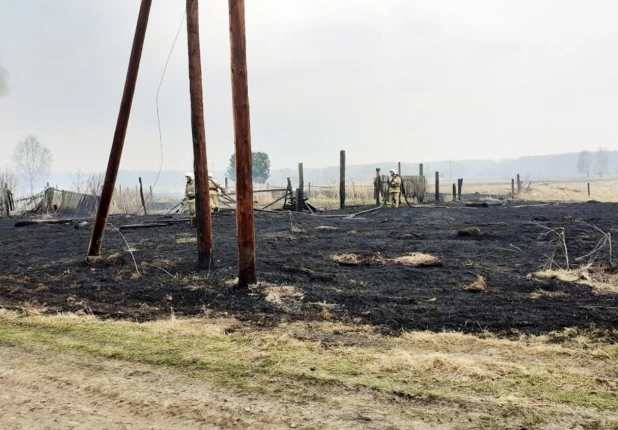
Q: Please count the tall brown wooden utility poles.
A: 3